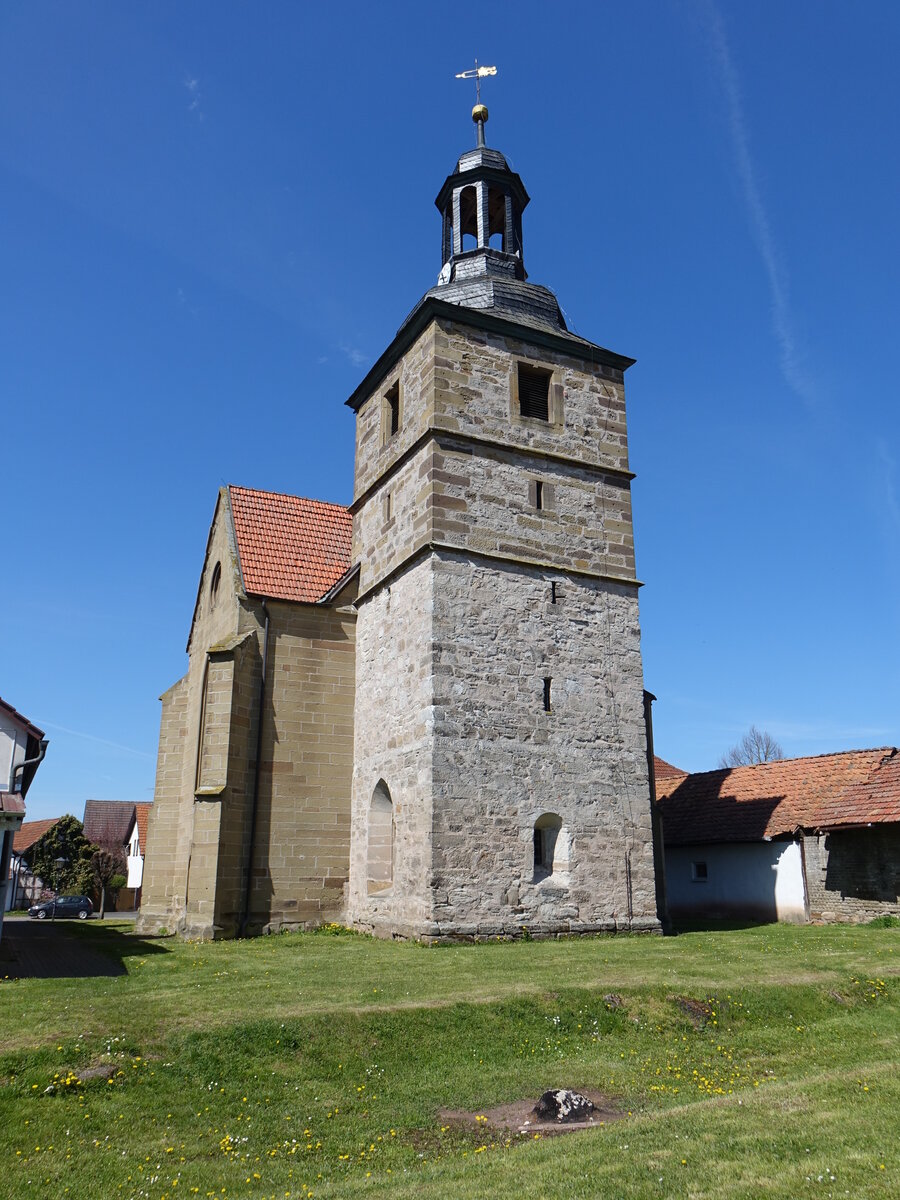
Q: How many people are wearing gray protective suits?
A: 0